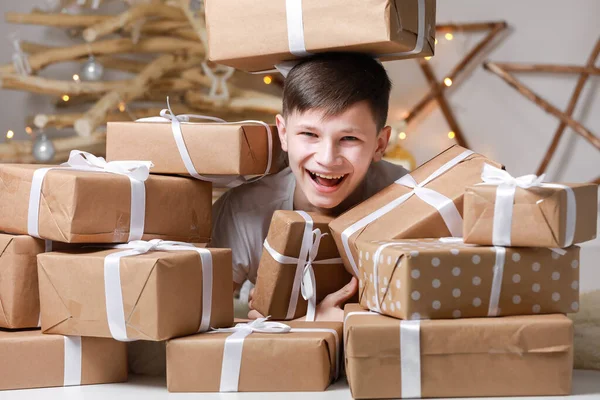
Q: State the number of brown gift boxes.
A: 12